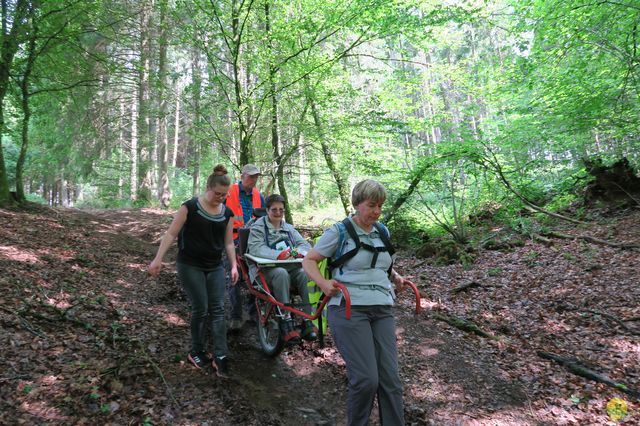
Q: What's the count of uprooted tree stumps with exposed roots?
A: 1